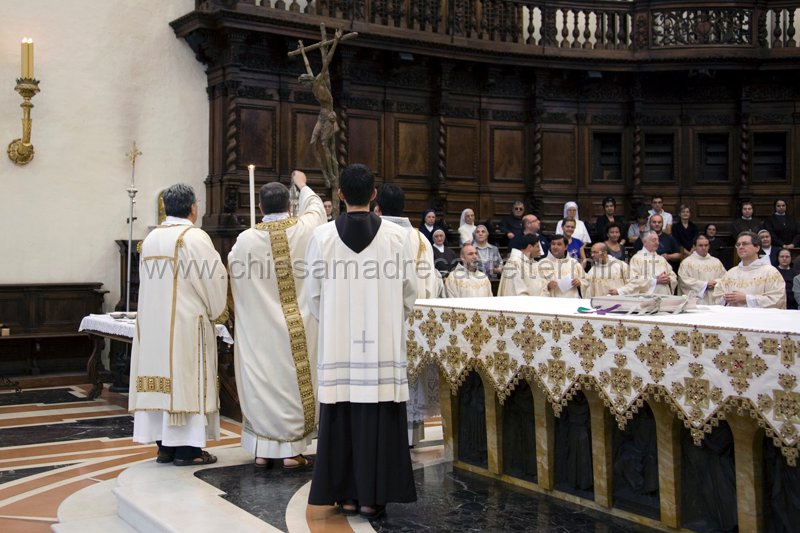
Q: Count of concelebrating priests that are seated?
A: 7